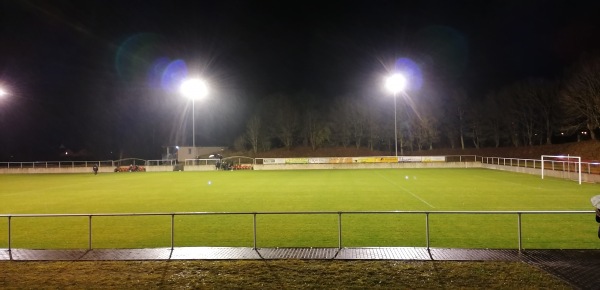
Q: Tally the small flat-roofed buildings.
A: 1